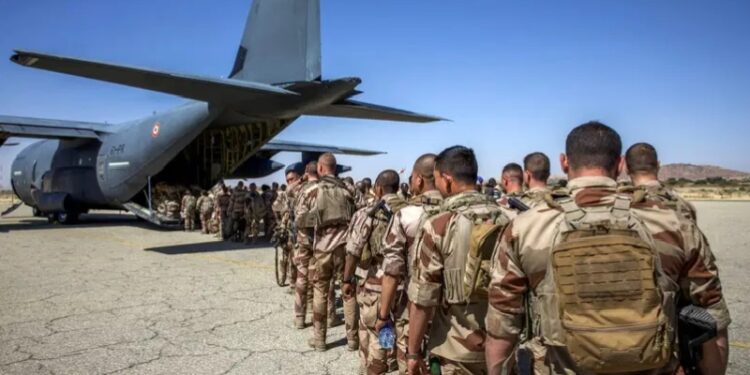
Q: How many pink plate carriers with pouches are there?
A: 0